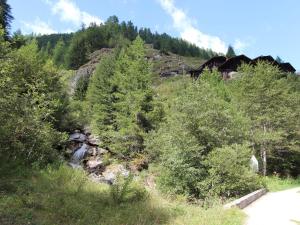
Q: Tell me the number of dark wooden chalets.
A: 4